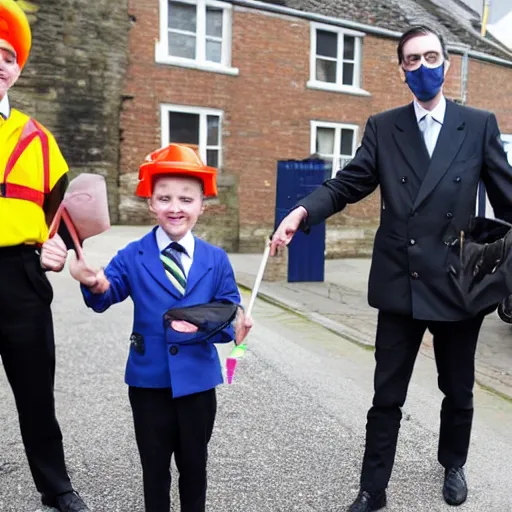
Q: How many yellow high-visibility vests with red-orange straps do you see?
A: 1